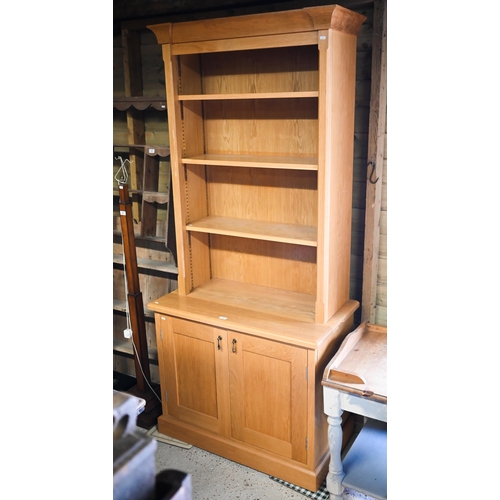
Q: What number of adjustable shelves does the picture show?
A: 3